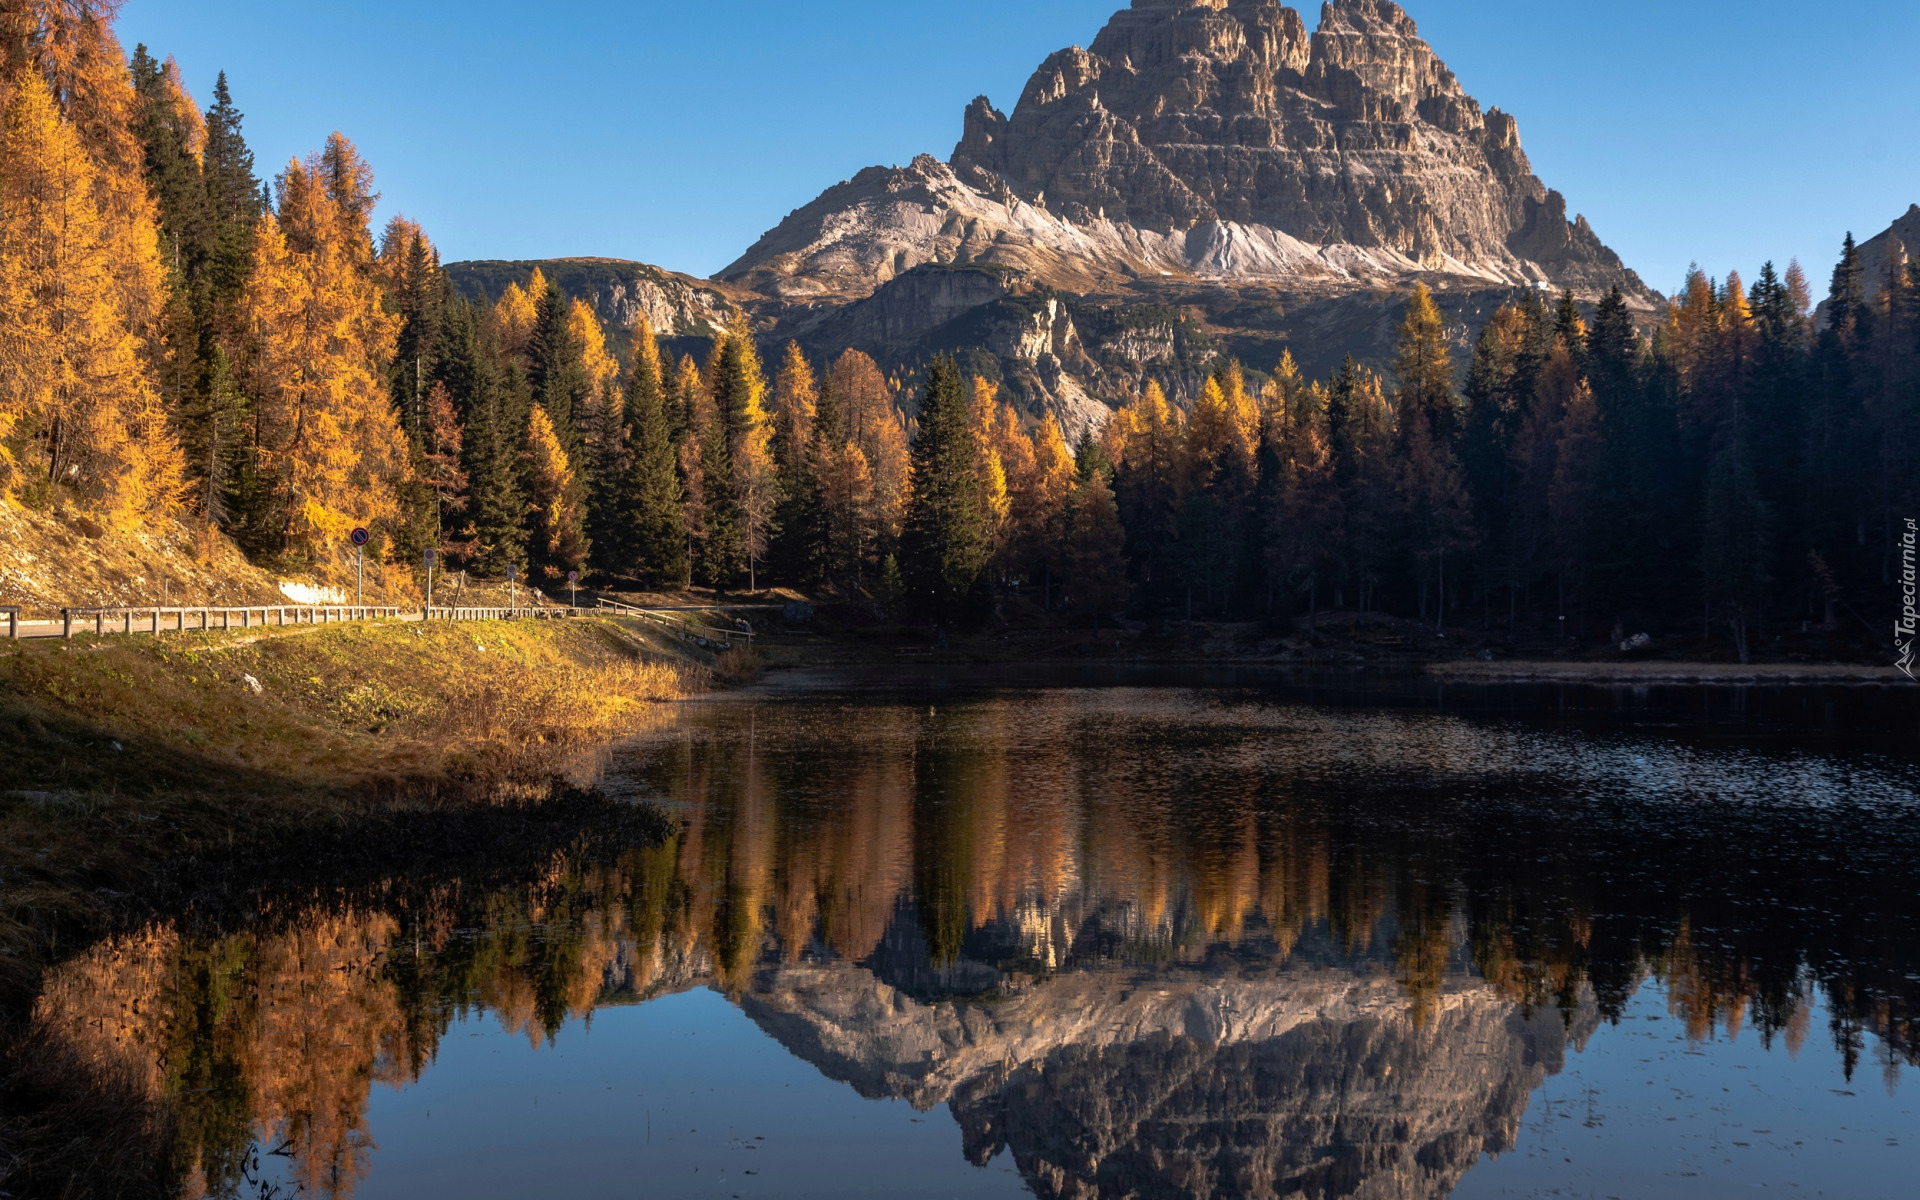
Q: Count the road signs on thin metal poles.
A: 4